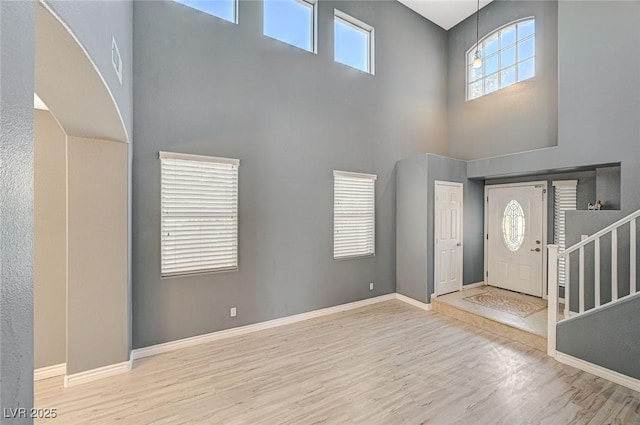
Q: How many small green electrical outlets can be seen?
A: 0